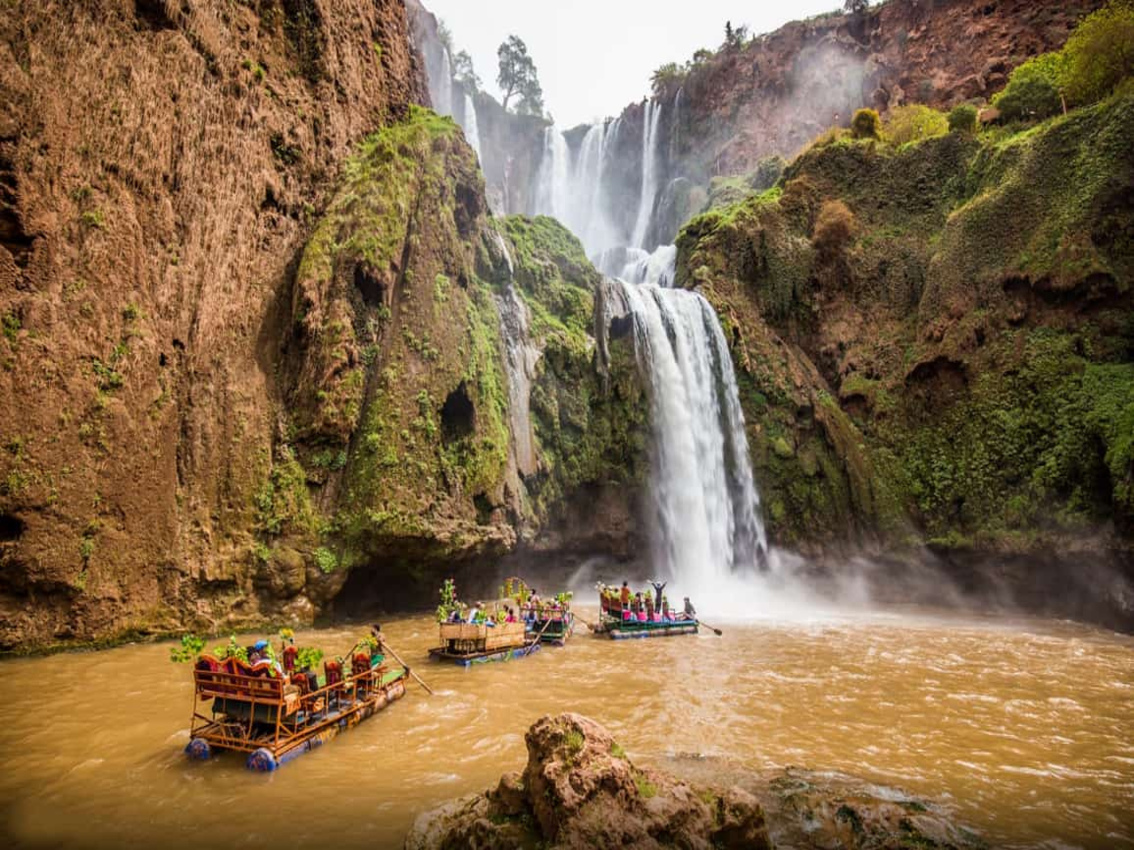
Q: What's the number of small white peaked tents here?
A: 0